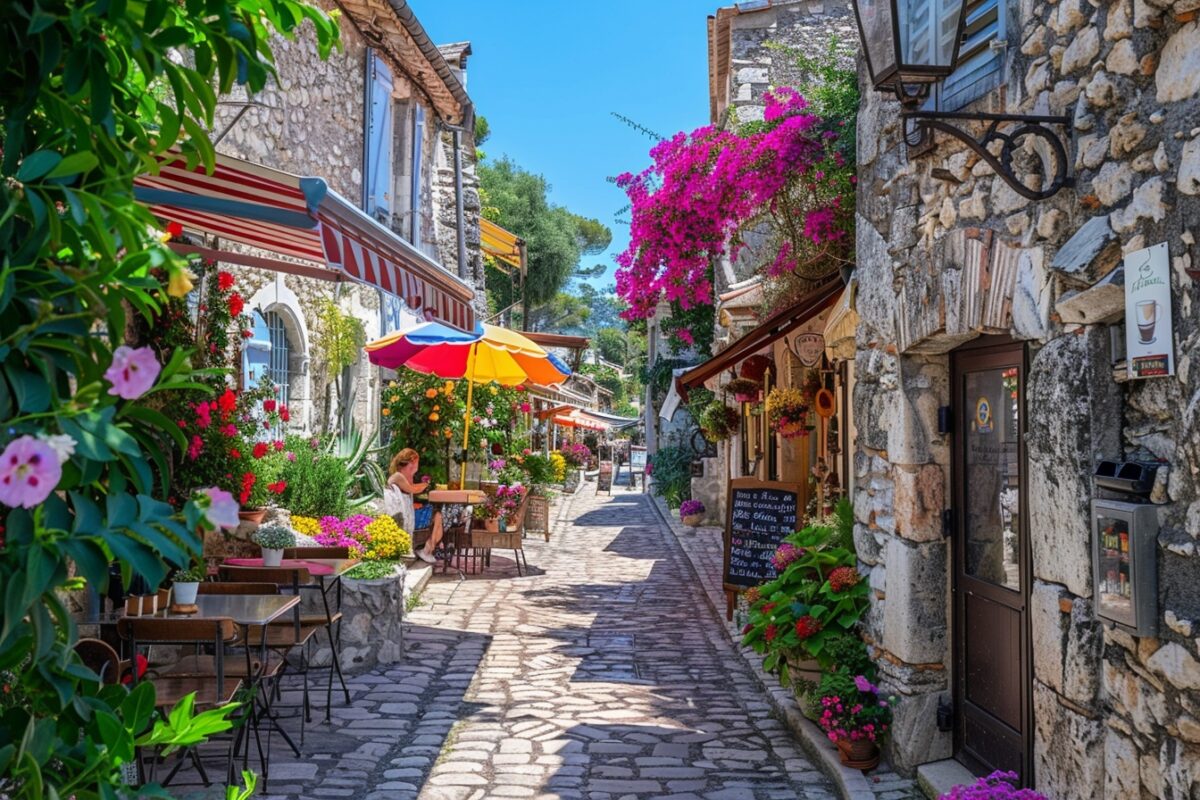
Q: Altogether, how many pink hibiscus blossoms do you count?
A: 3